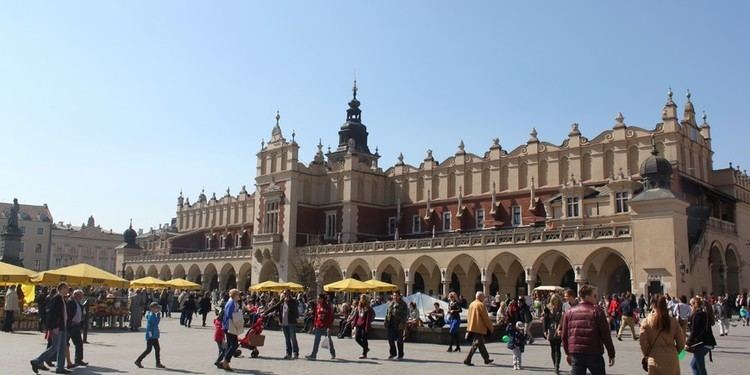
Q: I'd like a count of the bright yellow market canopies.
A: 8